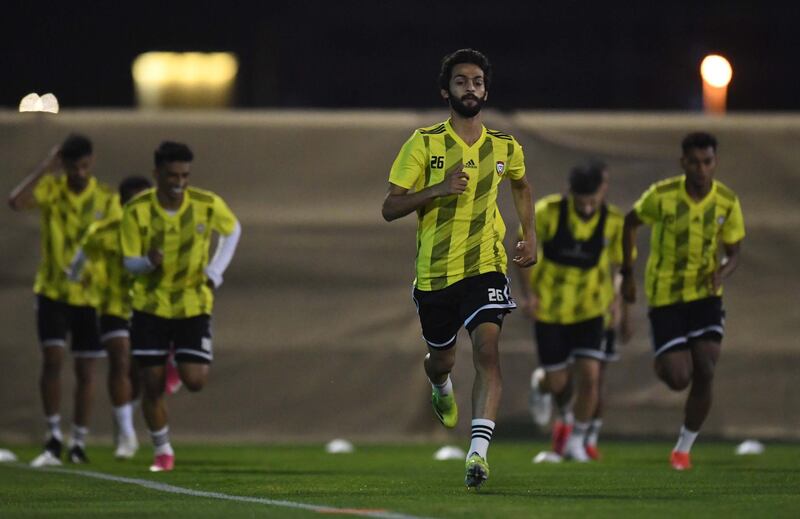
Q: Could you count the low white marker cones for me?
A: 6